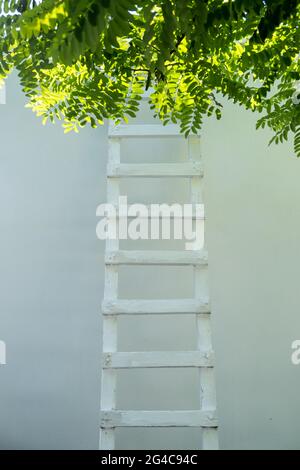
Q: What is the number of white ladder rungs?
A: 7